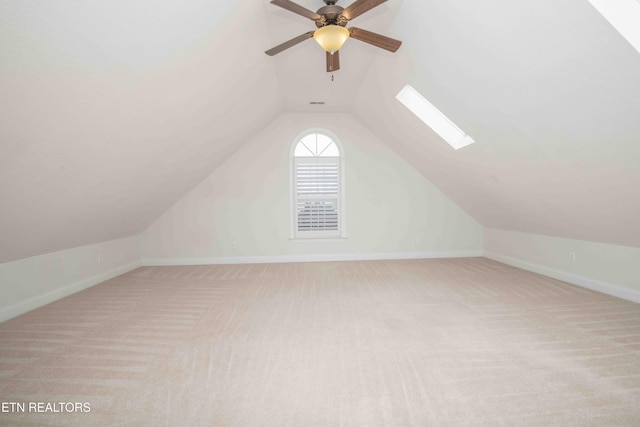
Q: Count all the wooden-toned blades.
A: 5